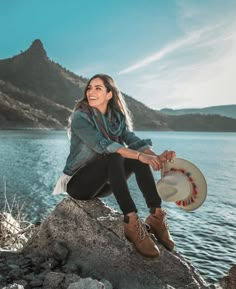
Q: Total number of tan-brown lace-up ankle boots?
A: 2